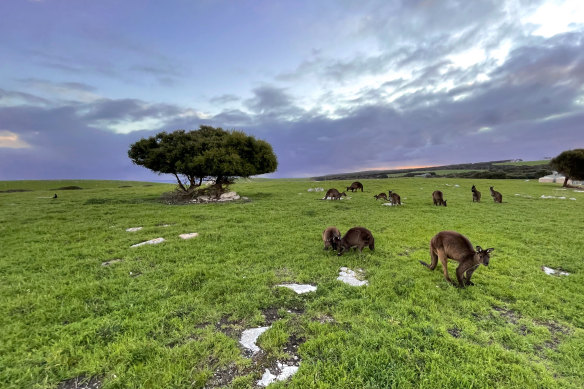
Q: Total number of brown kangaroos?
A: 10